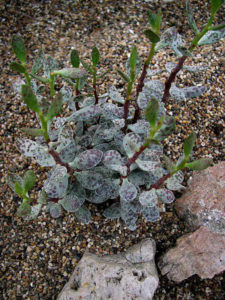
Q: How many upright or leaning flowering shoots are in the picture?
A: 11